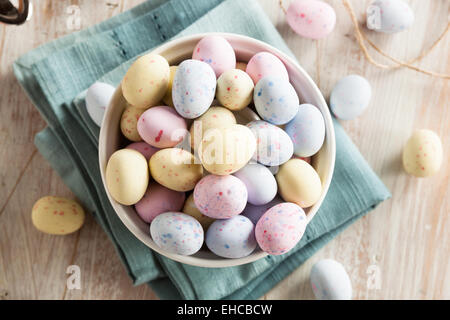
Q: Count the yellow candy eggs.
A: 12